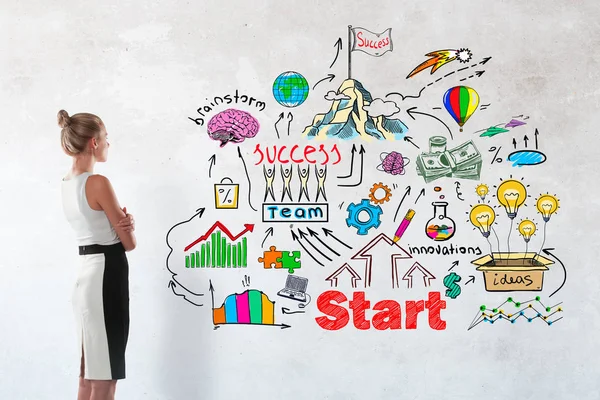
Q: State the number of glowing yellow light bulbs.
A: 5